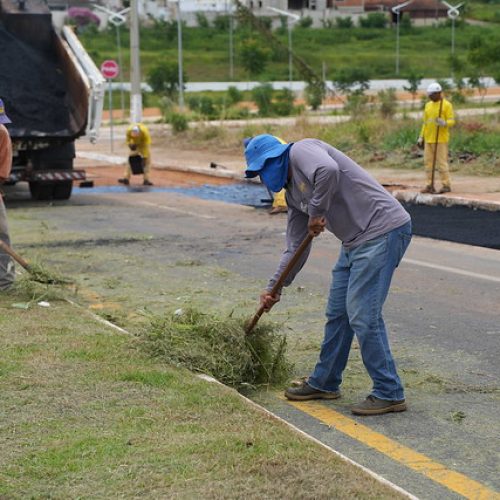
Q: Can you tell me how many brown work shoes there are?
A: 2